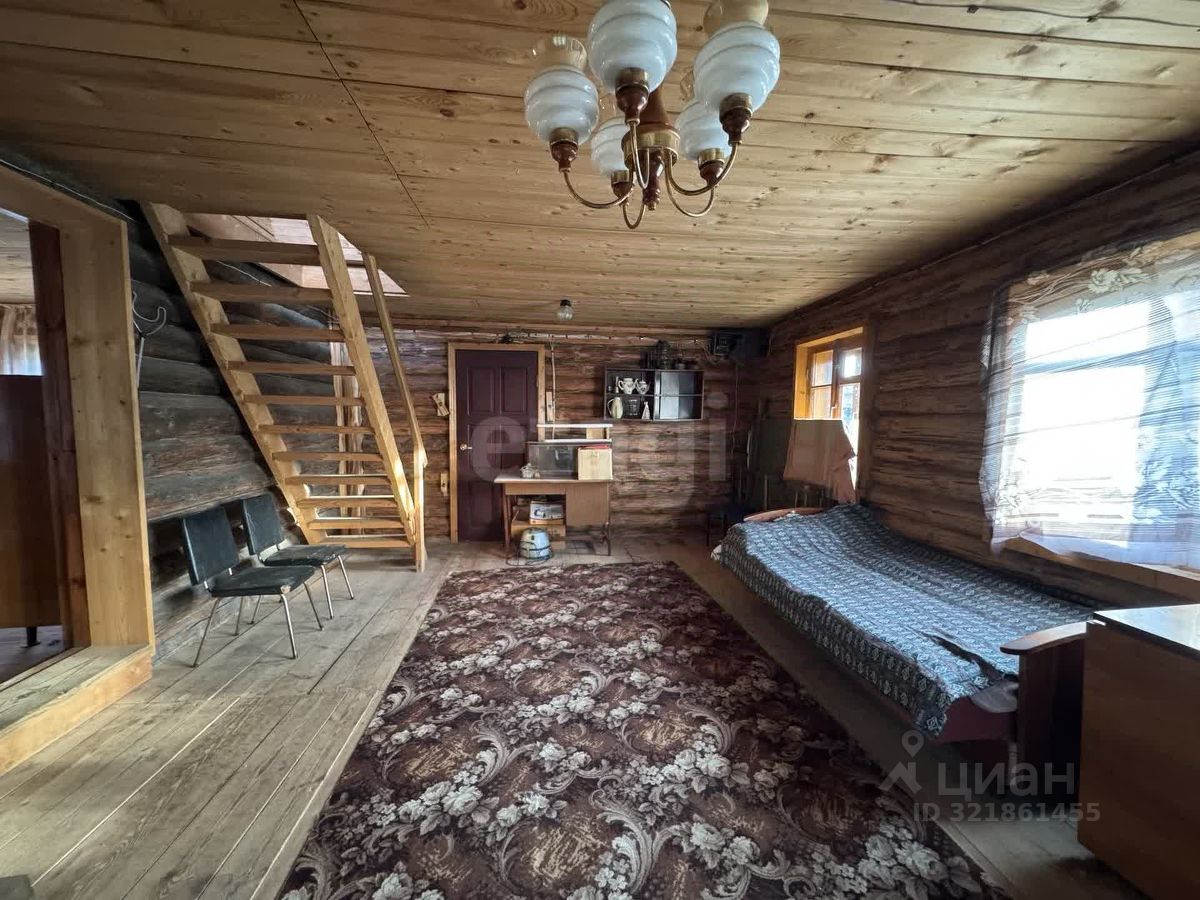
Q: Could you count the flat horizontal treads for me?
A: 11